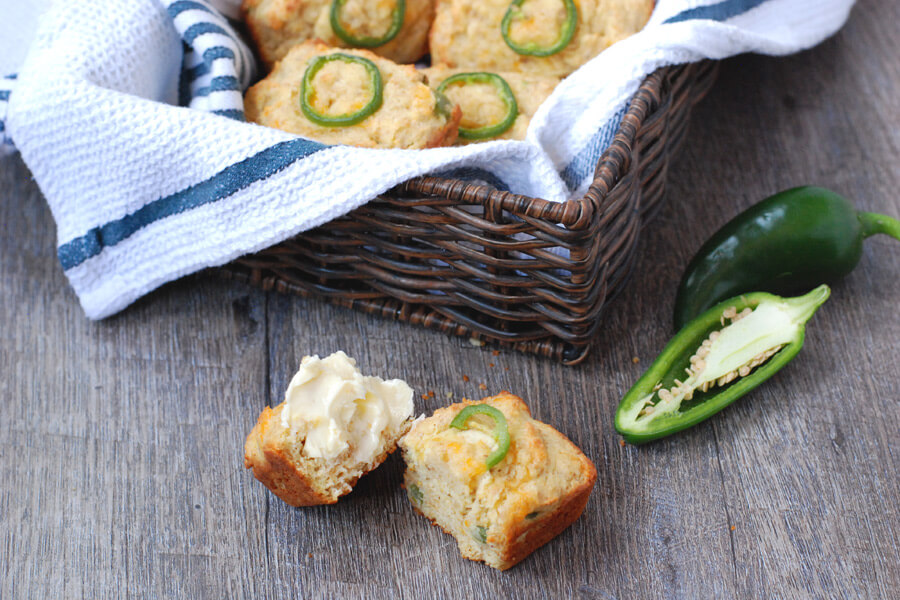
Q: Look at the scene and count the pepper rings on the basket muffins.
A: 4